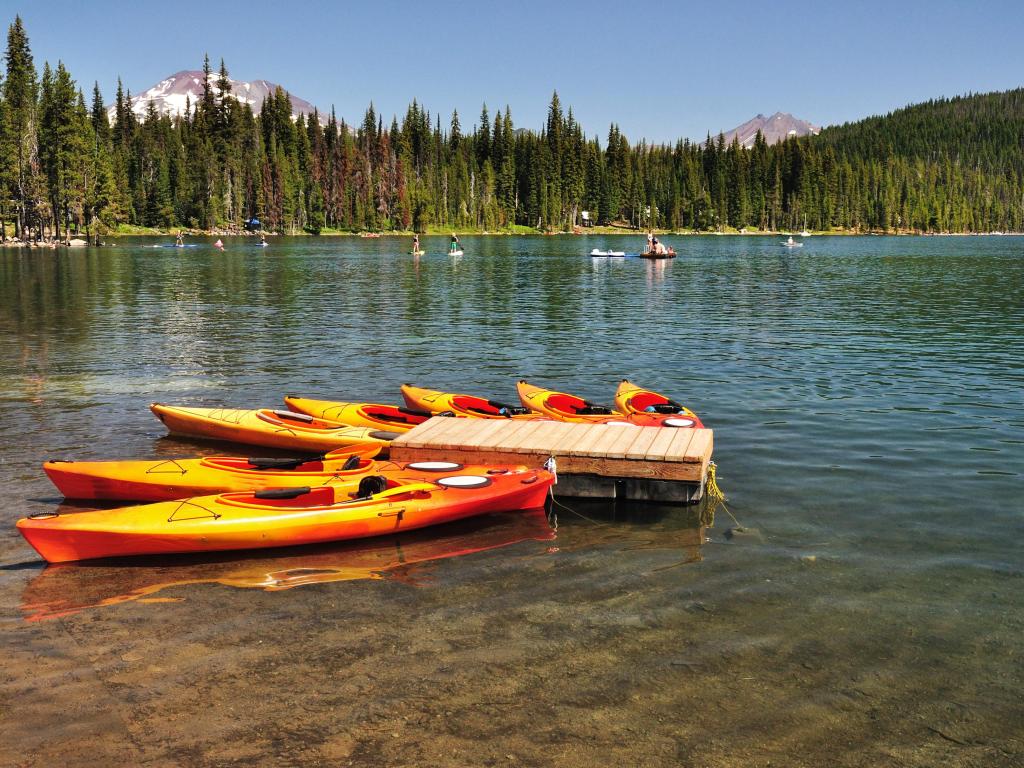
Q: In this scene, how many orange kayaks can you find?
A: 7